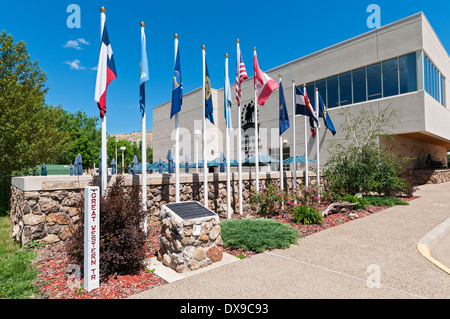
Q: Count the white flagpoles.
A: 11